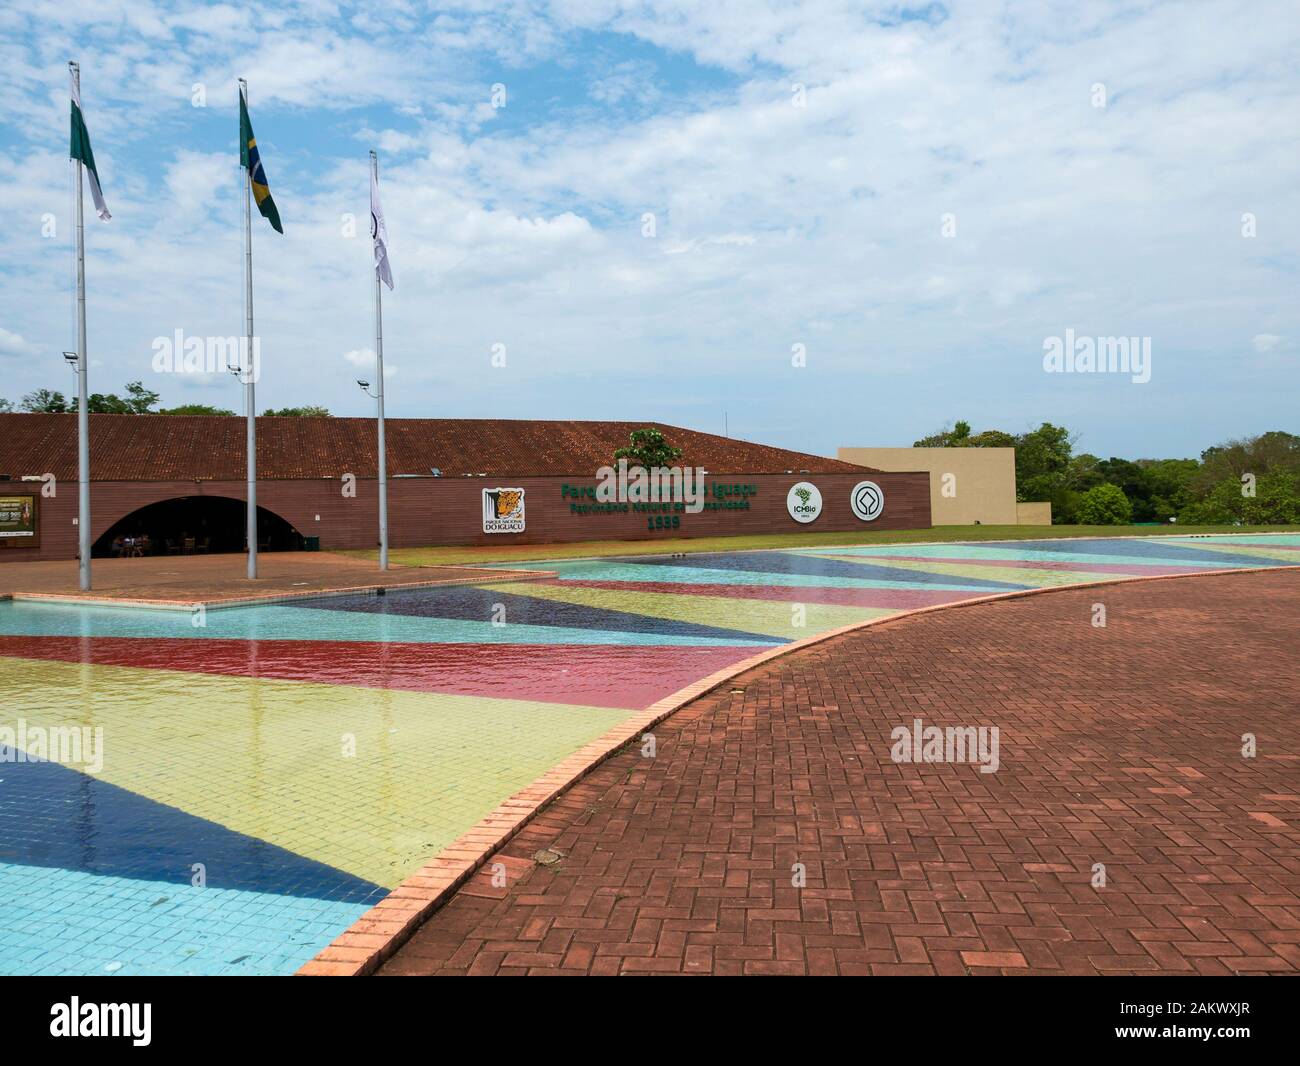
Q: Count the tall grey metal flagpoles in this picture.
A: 3